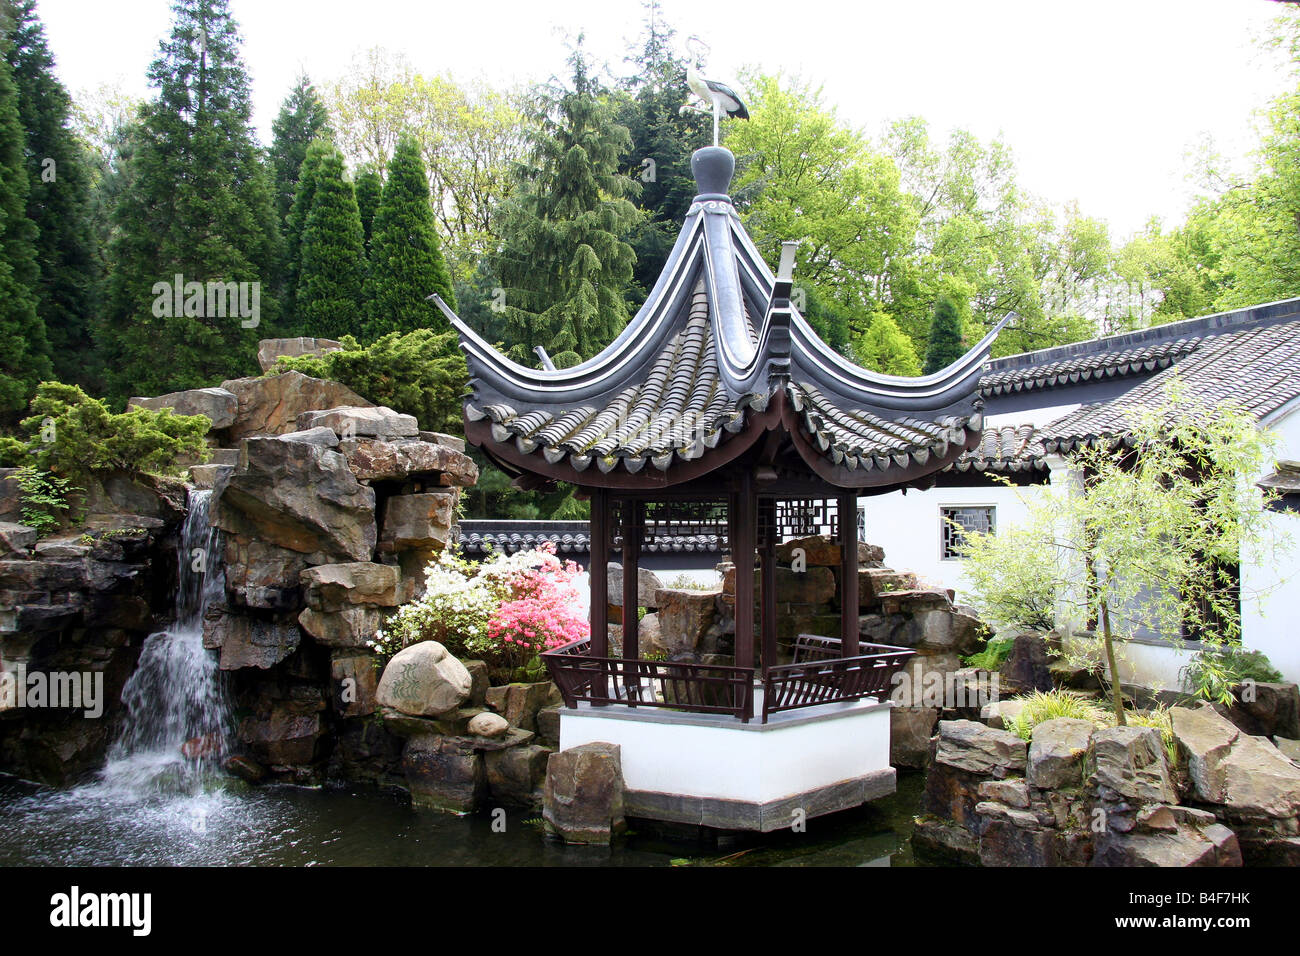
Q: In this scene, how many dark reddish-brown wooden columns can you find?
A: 5